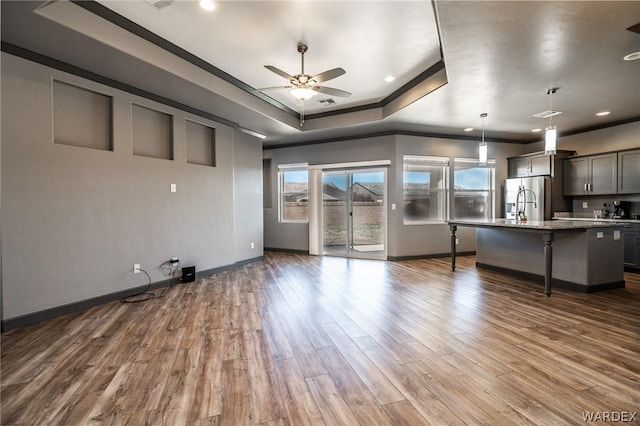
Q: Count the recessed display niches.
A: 3